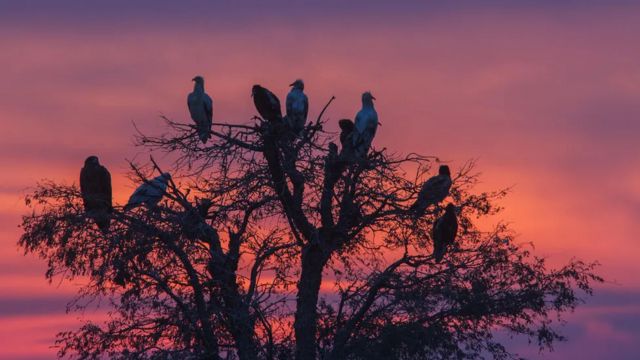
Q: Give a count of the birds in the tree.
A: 9